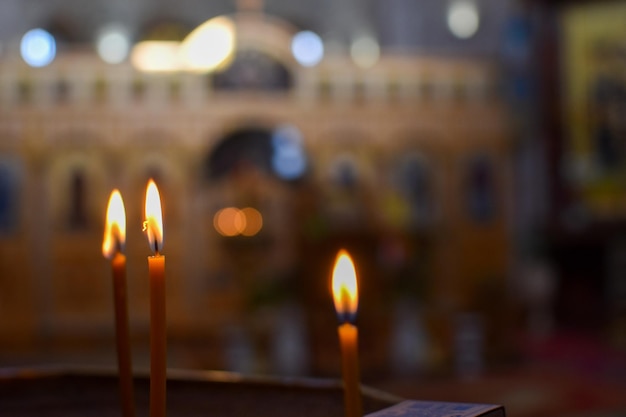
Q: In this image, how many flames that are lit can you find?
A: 3